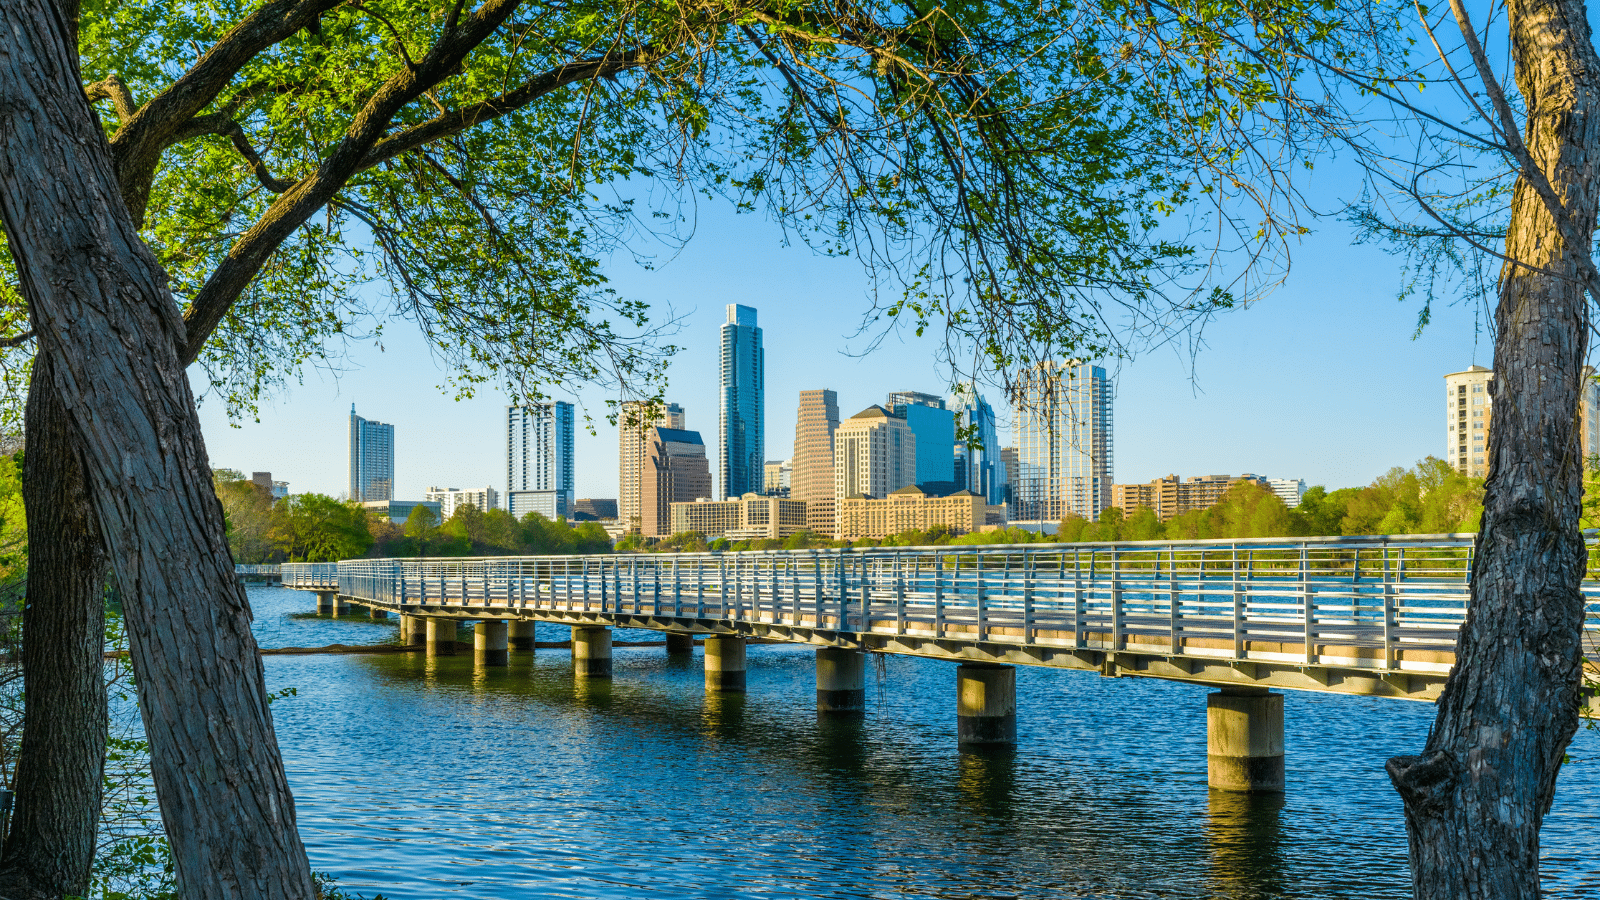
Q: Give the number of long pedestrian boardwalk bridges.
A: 1